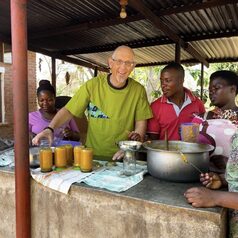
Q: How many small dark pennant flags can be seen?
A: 0